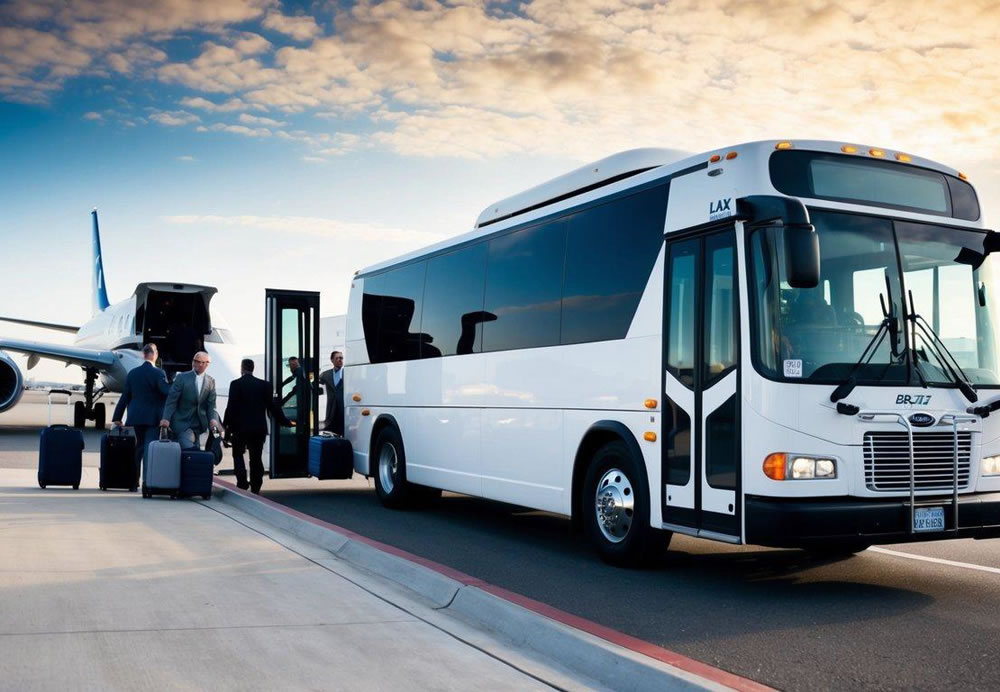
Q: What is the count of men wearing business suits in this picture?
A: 5